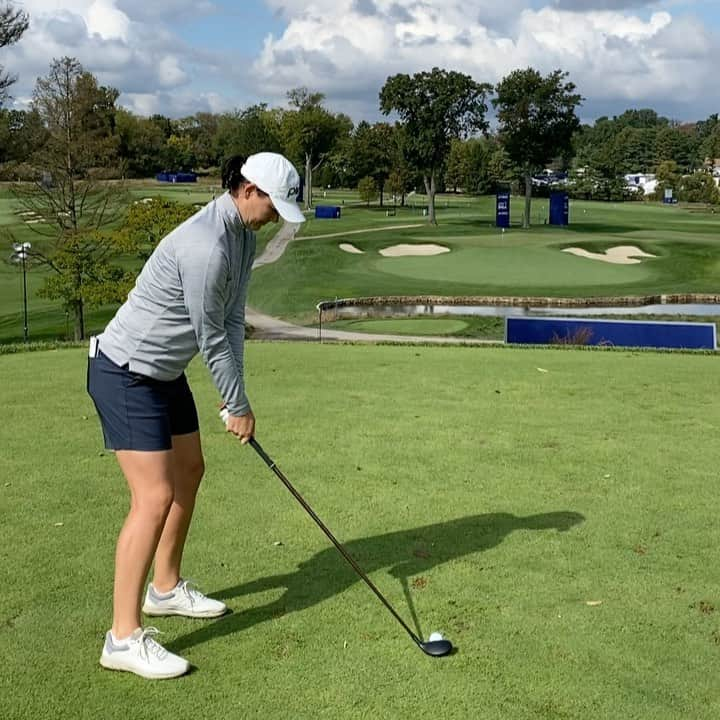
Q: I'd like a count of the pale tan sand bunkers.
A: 3